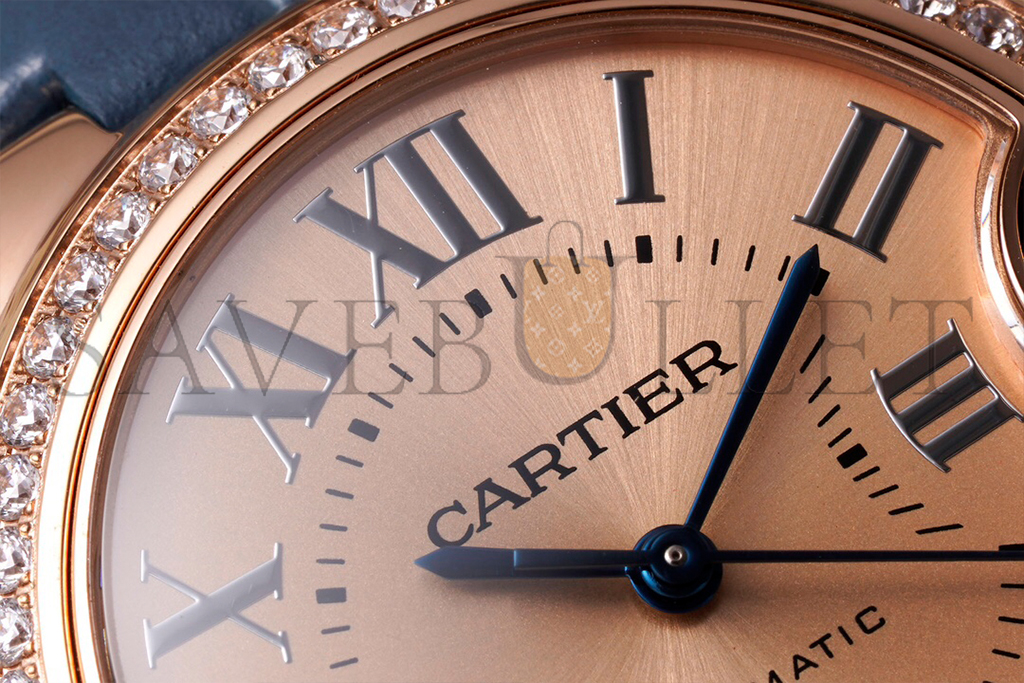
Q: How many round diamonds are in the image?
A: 15